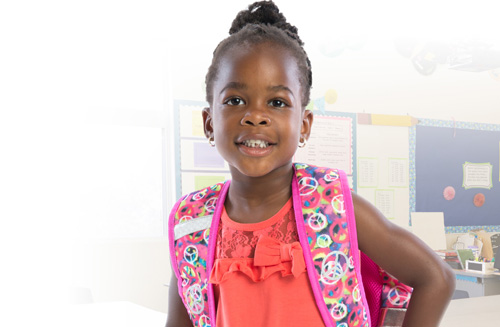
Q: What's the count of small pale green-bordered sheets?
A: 3